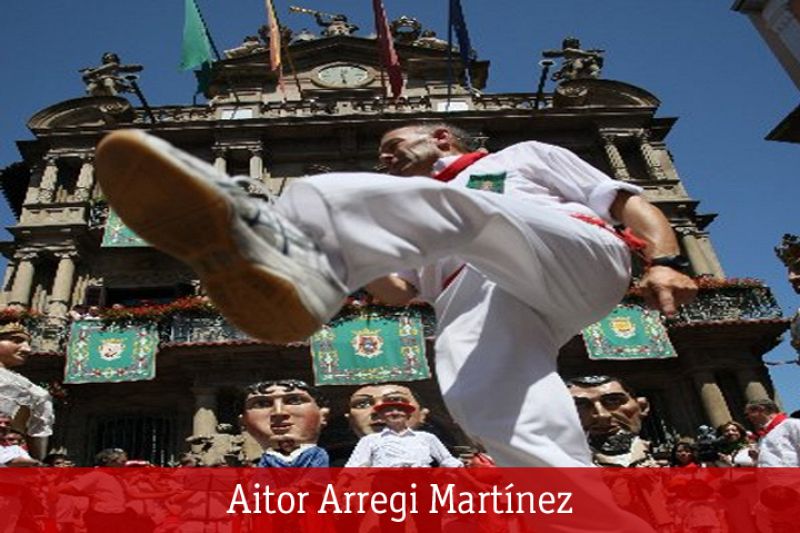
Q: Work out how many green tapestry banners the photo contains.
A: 4